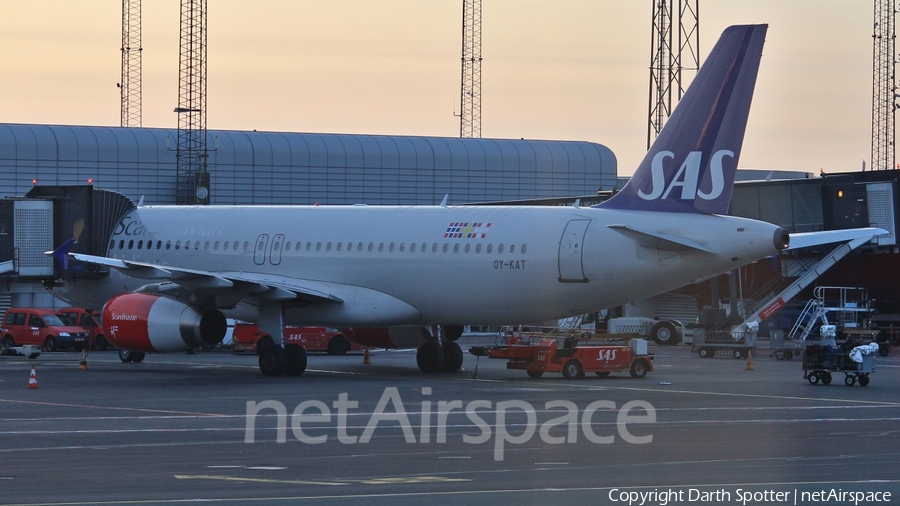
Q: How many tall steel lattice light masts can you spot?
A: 5